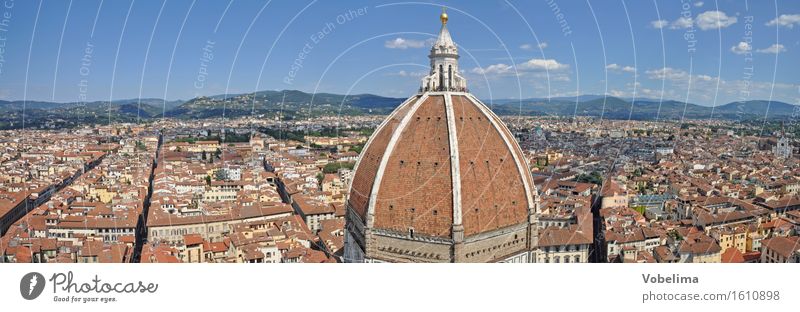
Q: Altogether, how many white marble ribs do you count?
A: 5